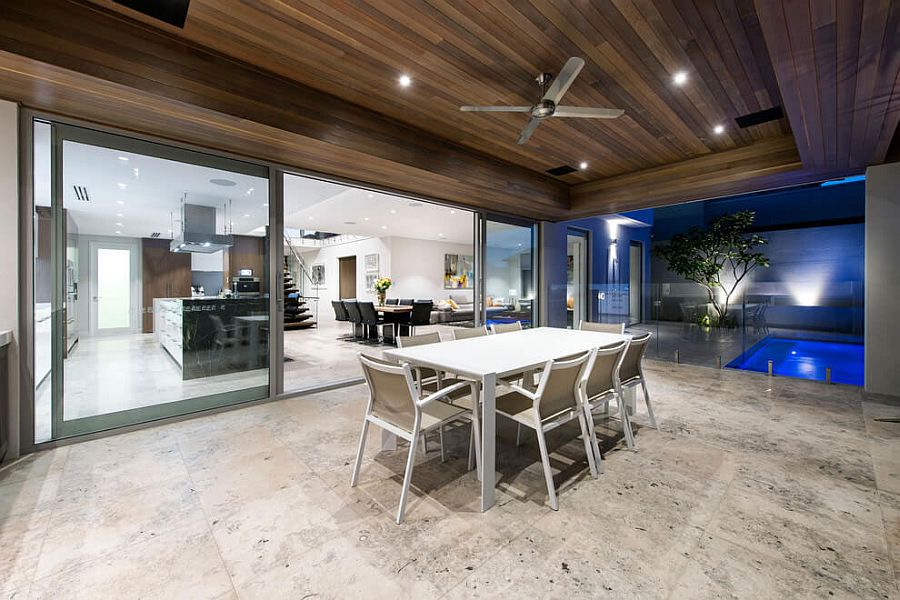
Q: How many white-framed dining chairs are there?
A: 8